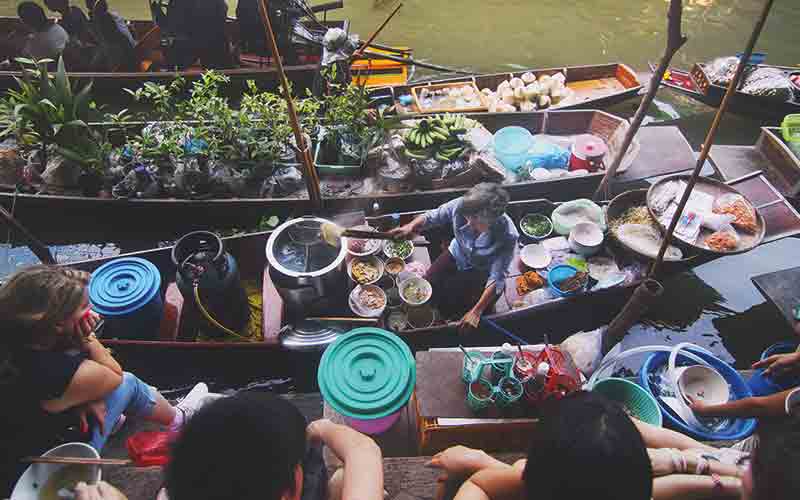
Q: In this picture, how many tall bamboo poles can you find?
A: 3